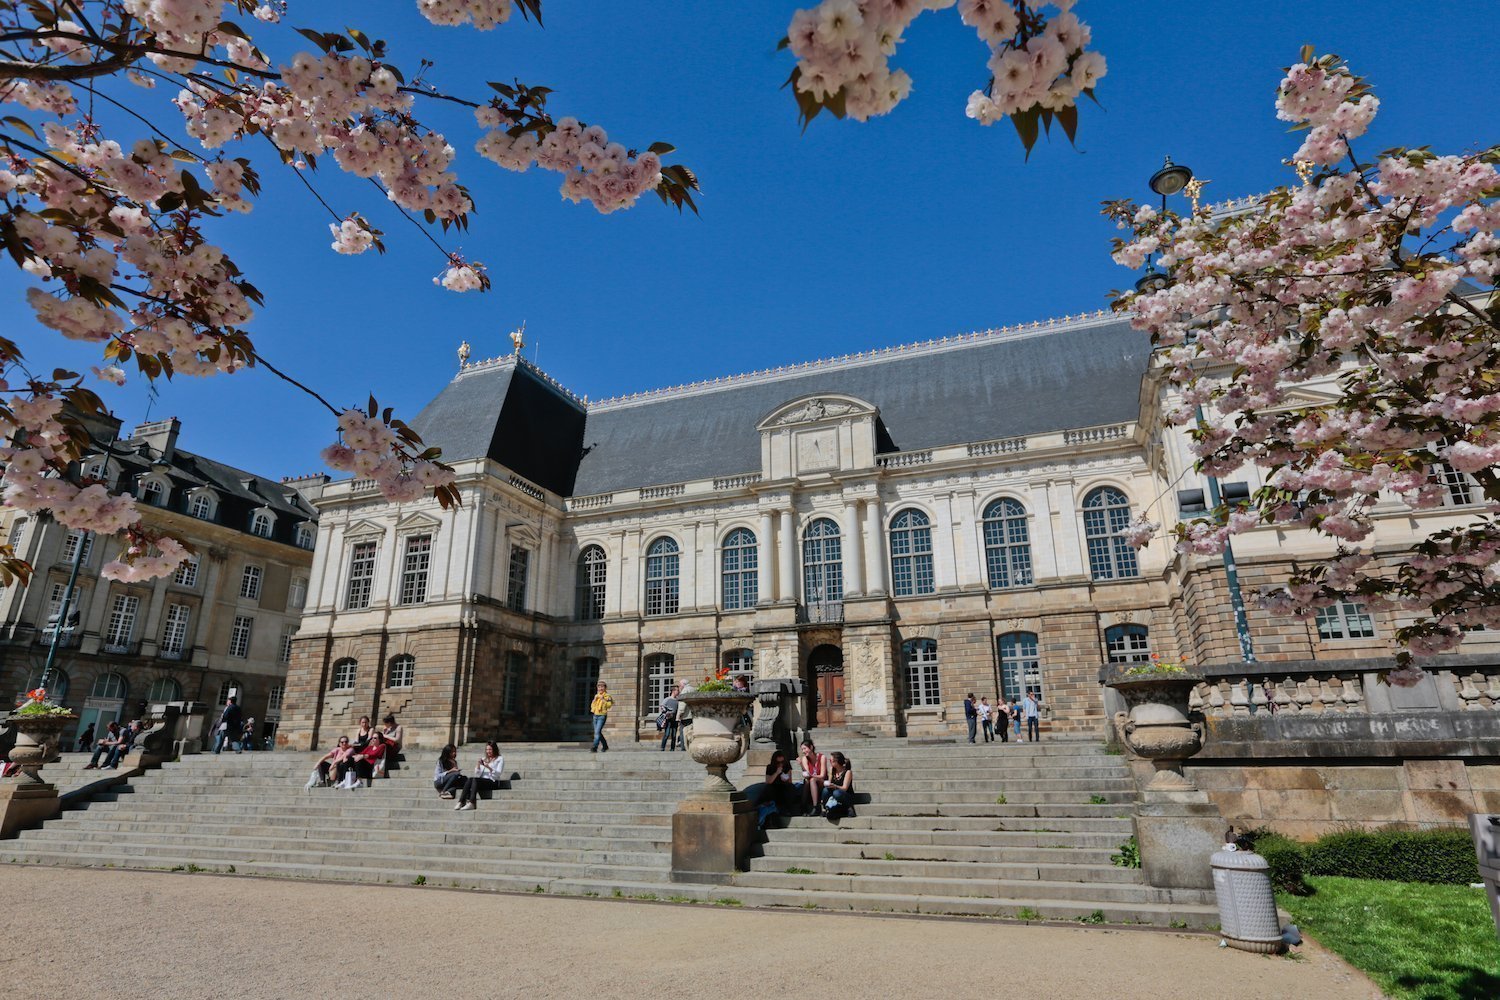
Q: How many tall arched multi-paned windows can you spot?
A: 7